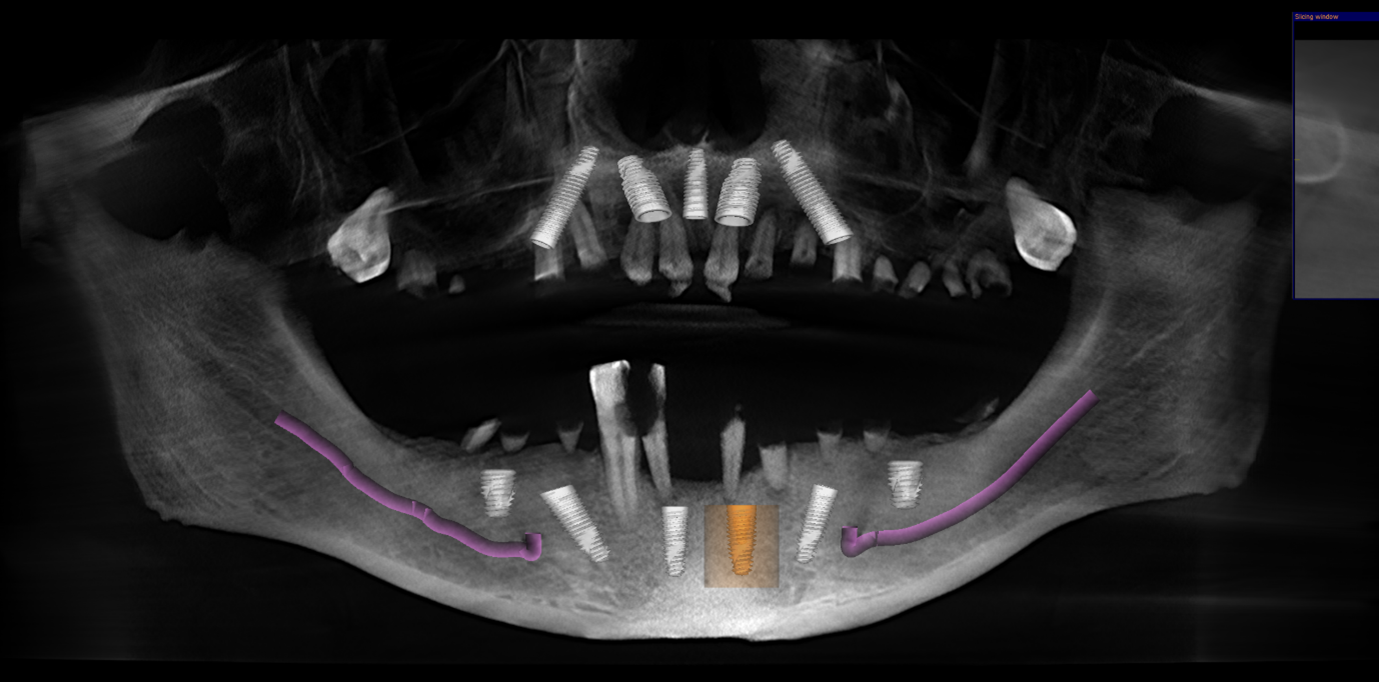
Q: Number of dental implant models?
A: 11